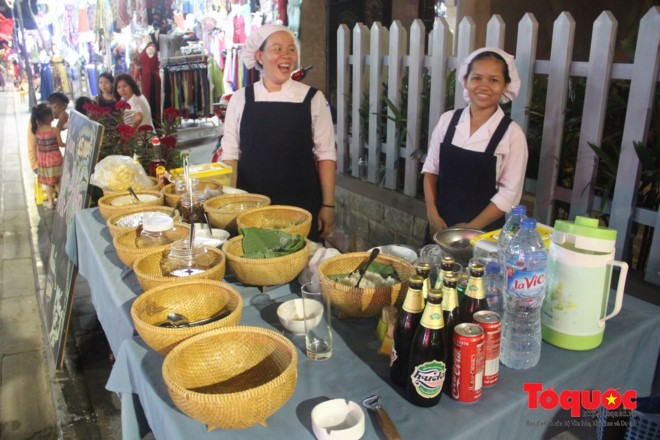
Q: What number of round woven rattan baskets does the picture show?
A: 12